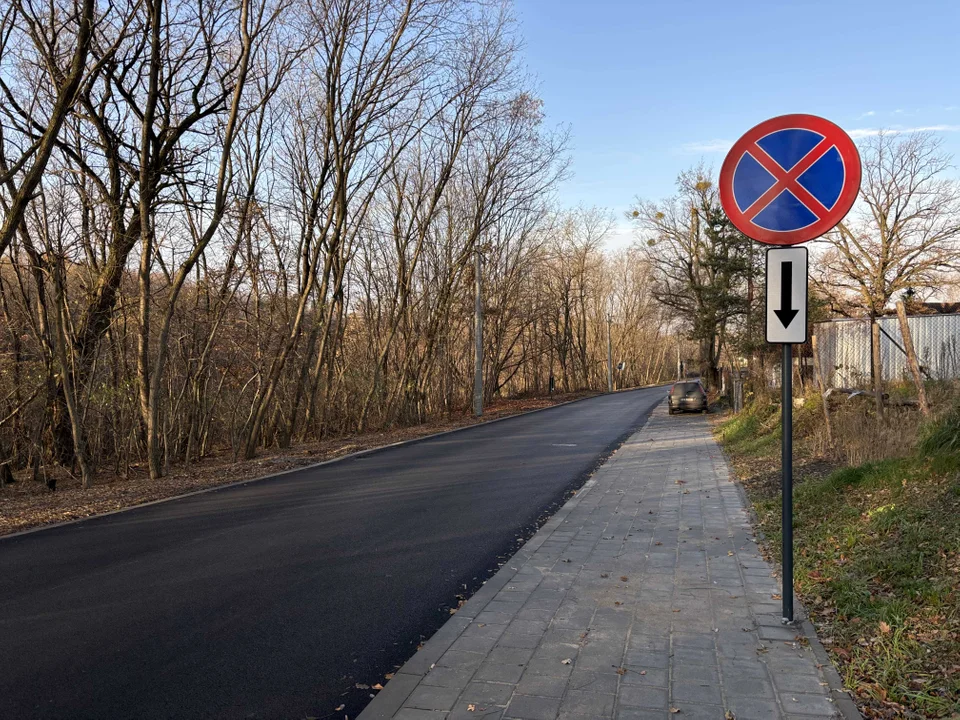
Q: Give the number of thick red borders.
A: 1